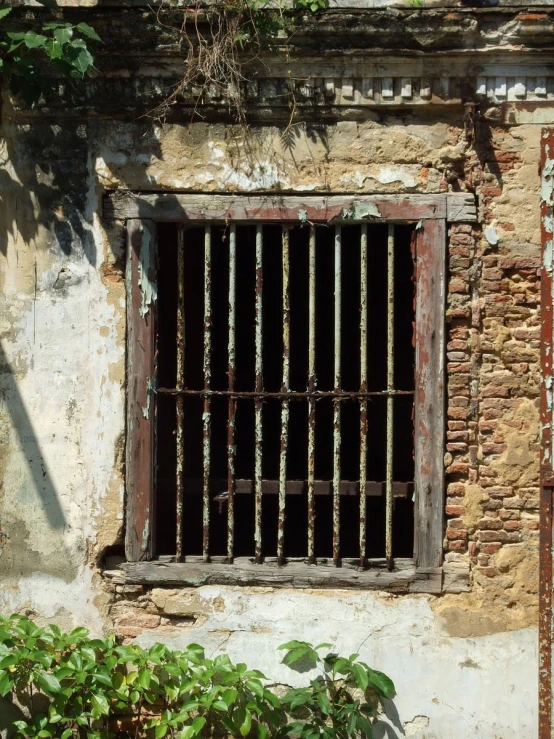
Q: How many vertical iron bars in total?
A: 9